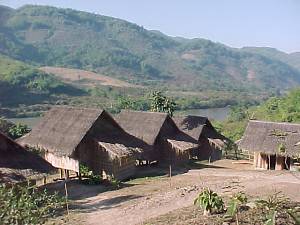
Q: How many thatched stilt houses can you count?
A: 5